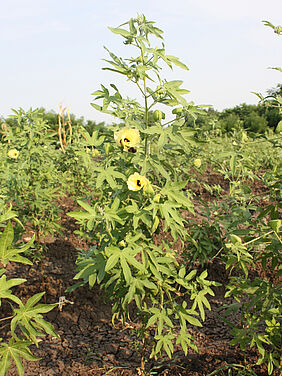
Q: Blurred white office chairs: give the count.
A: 0